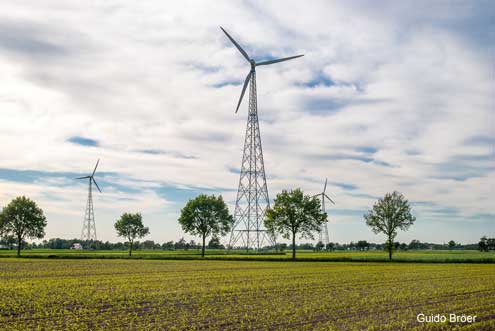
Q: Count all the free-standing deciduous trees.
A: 5